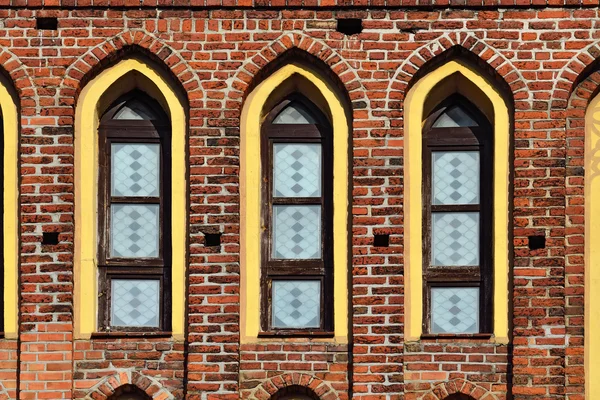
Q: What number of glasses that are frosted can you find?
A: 9